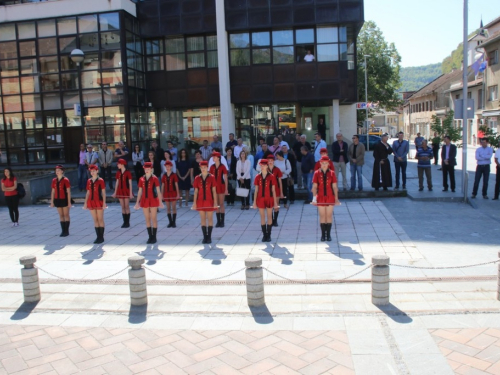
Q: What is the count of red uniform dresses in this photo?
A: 11